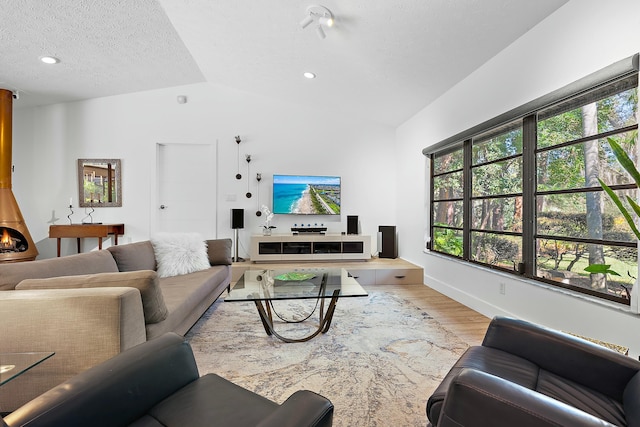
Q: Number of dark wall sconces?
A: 3